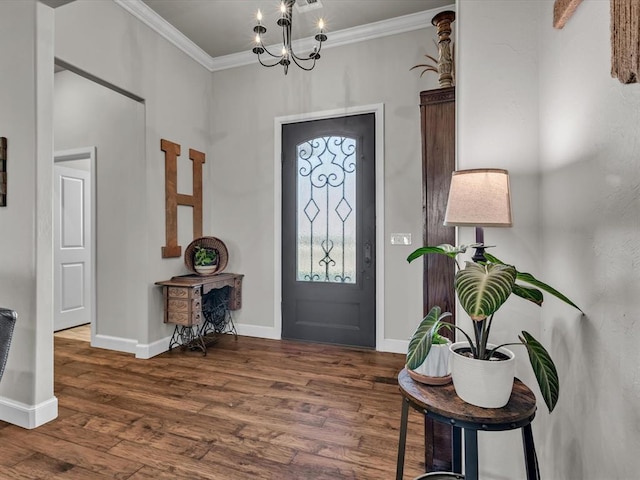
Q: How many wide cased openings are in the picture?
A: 1